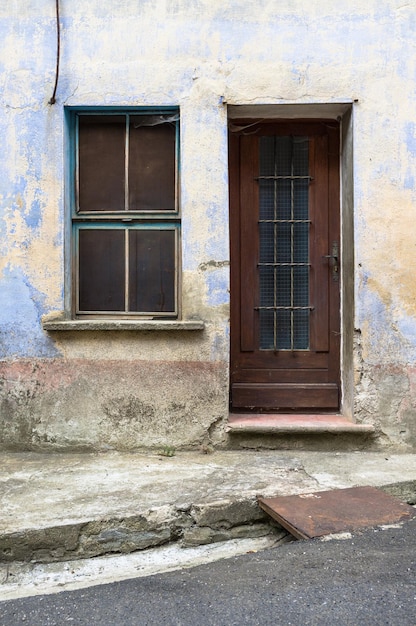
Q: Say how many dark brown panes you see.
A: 4